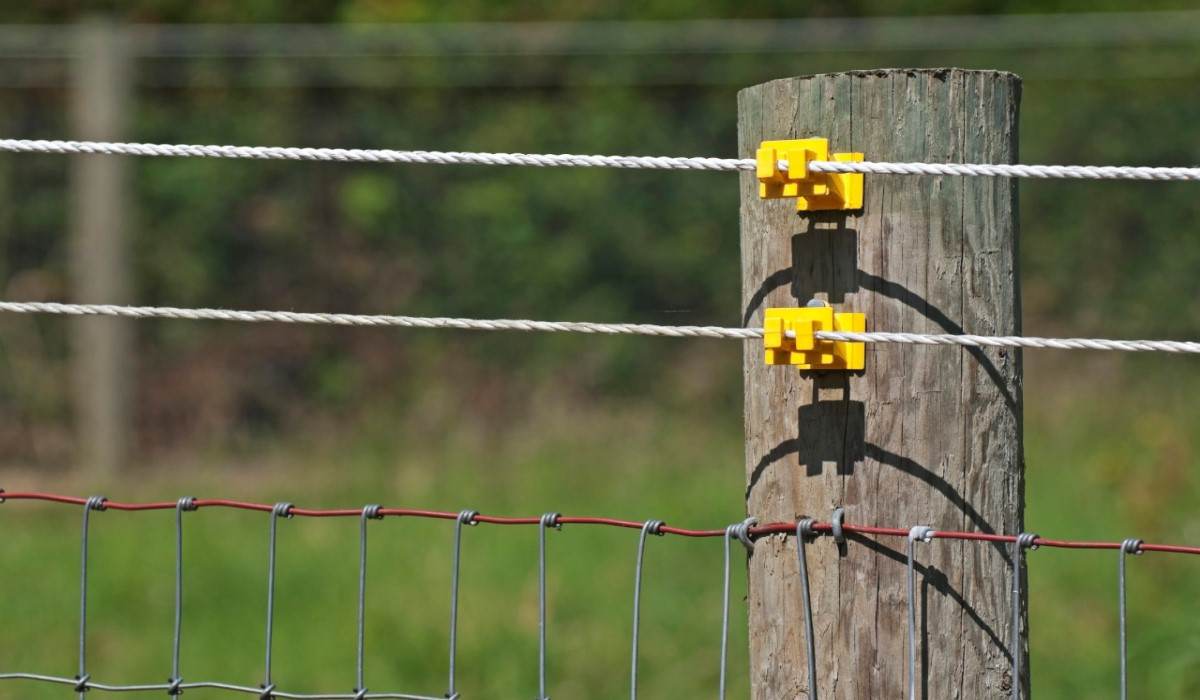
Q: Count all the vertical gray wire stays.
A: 12